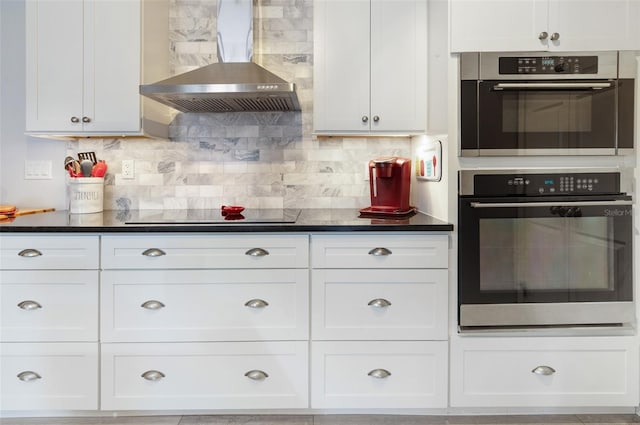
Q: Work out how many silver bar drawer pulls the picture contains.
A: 13